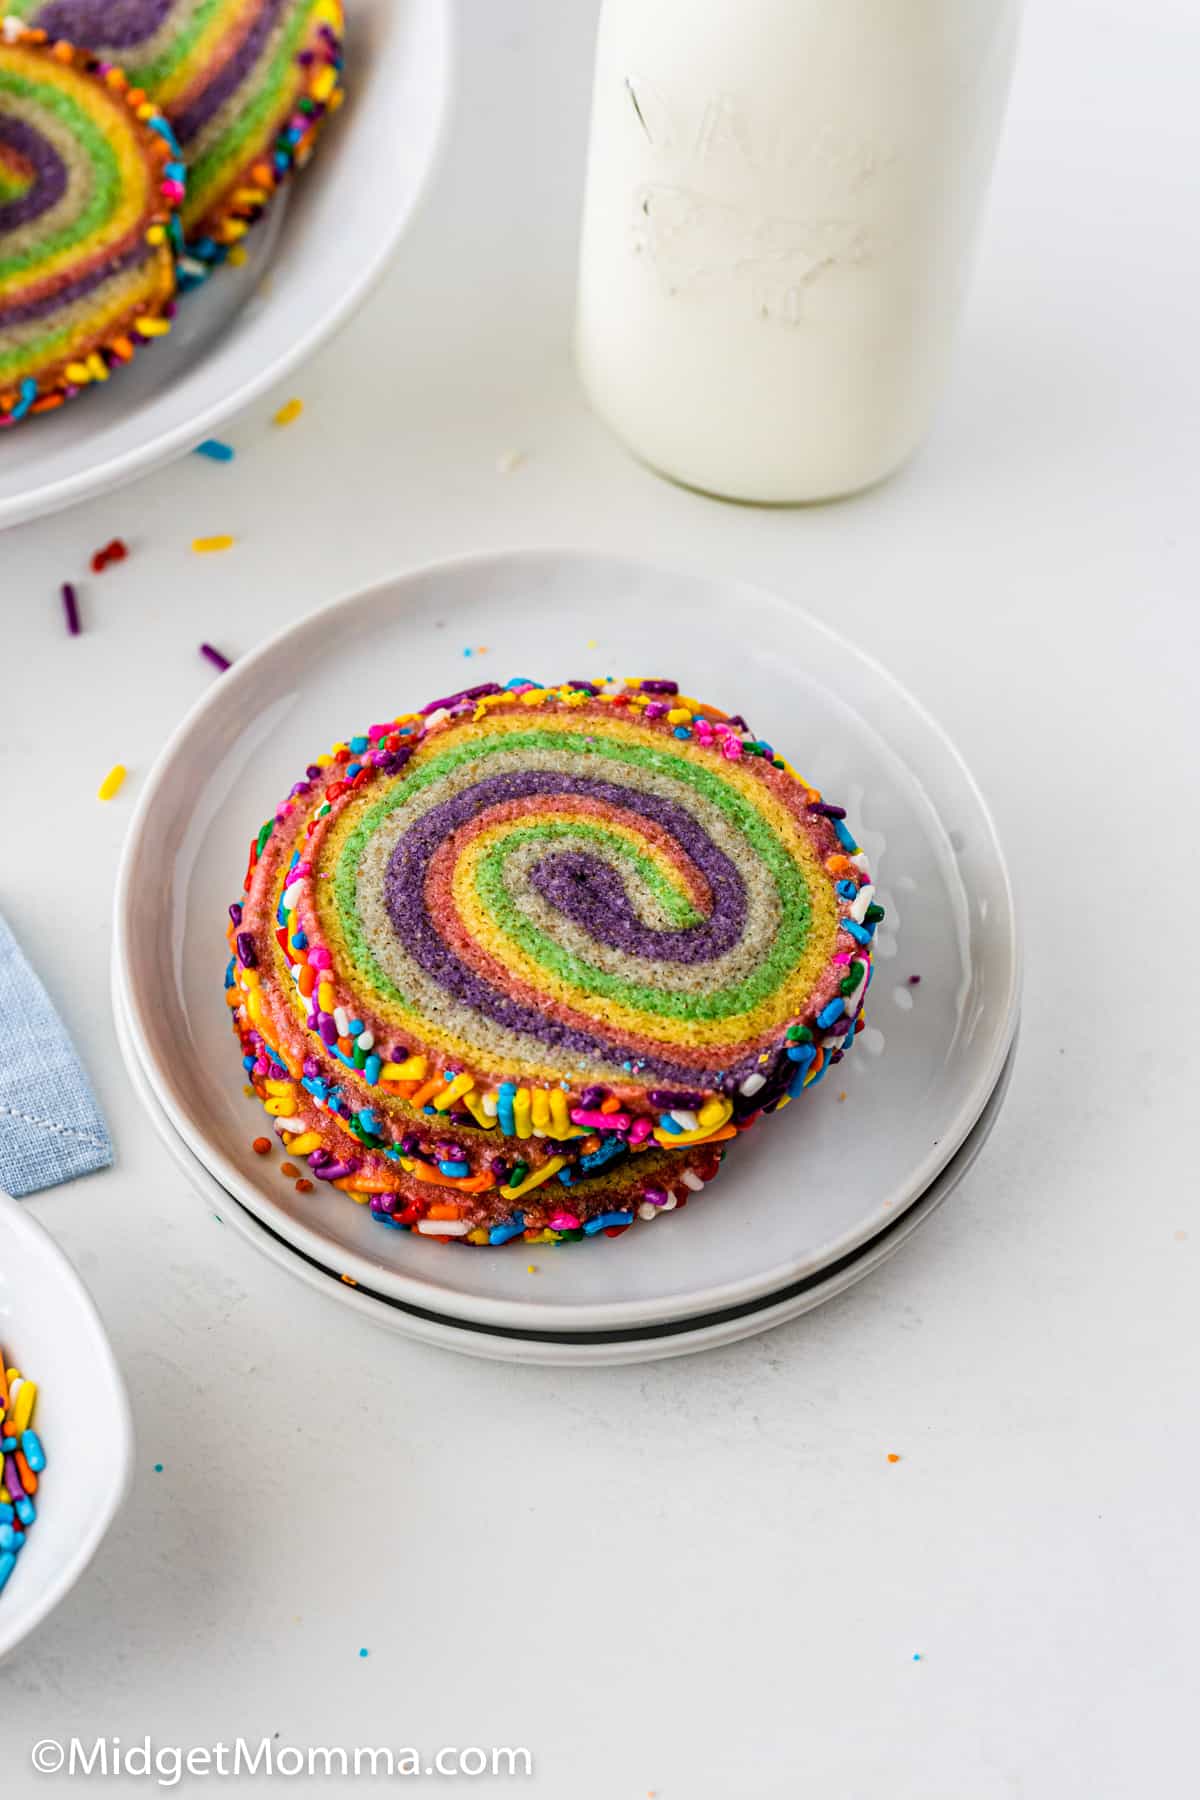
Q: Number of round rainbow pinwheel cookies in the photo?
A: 5